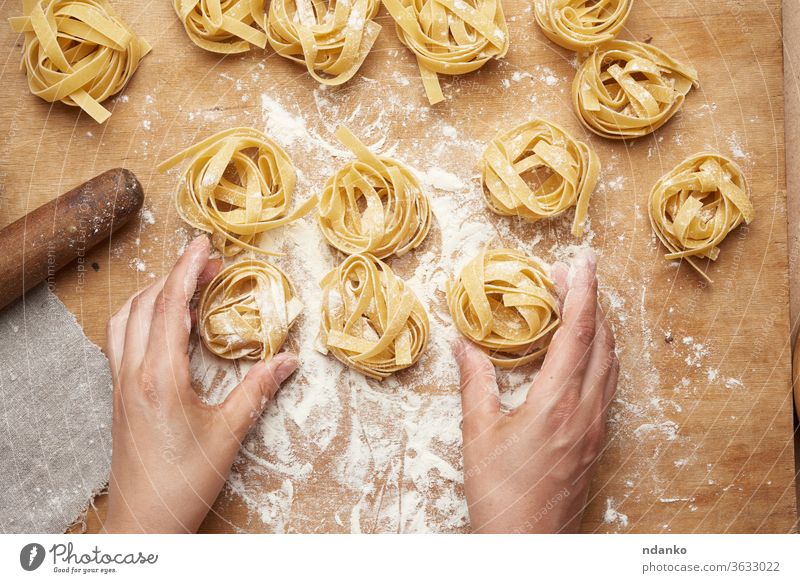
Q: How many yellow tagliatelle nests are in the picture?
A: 13